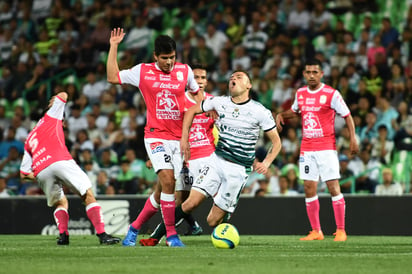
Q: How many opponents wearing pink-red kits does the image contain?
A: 4